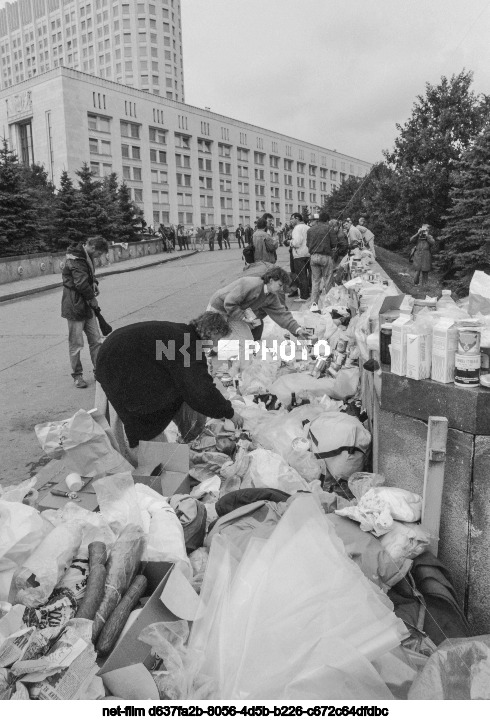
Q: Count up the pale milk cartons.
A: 3